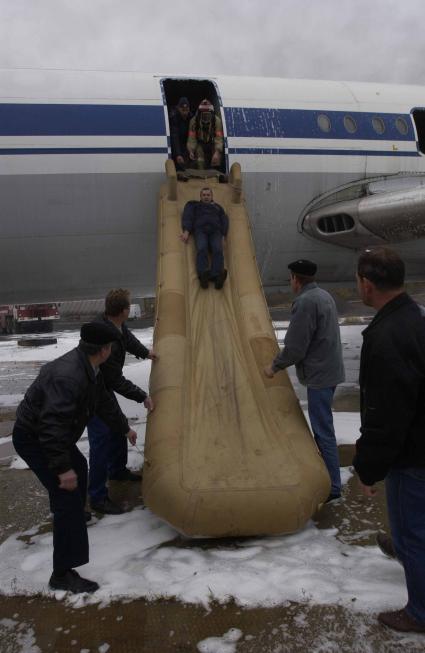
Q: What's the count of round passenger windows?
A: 4